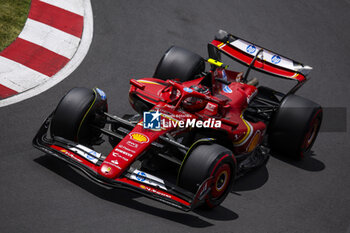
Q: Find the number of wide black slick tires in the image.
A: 4